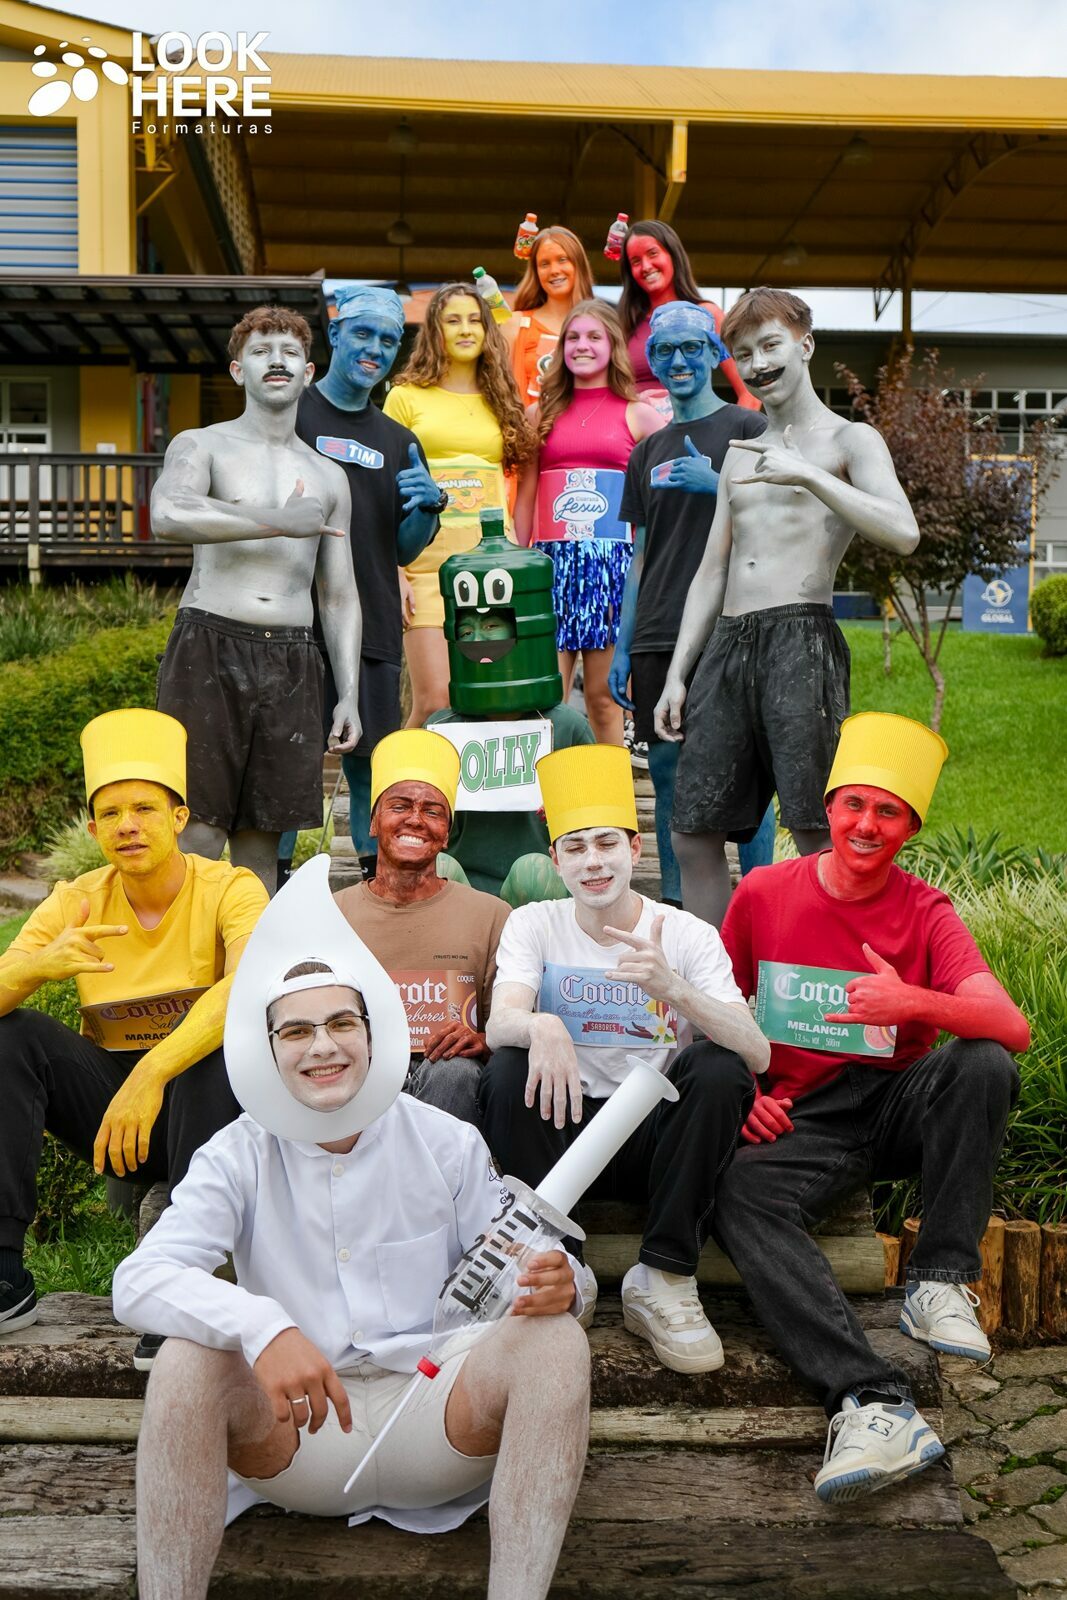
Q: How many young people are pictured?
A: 14